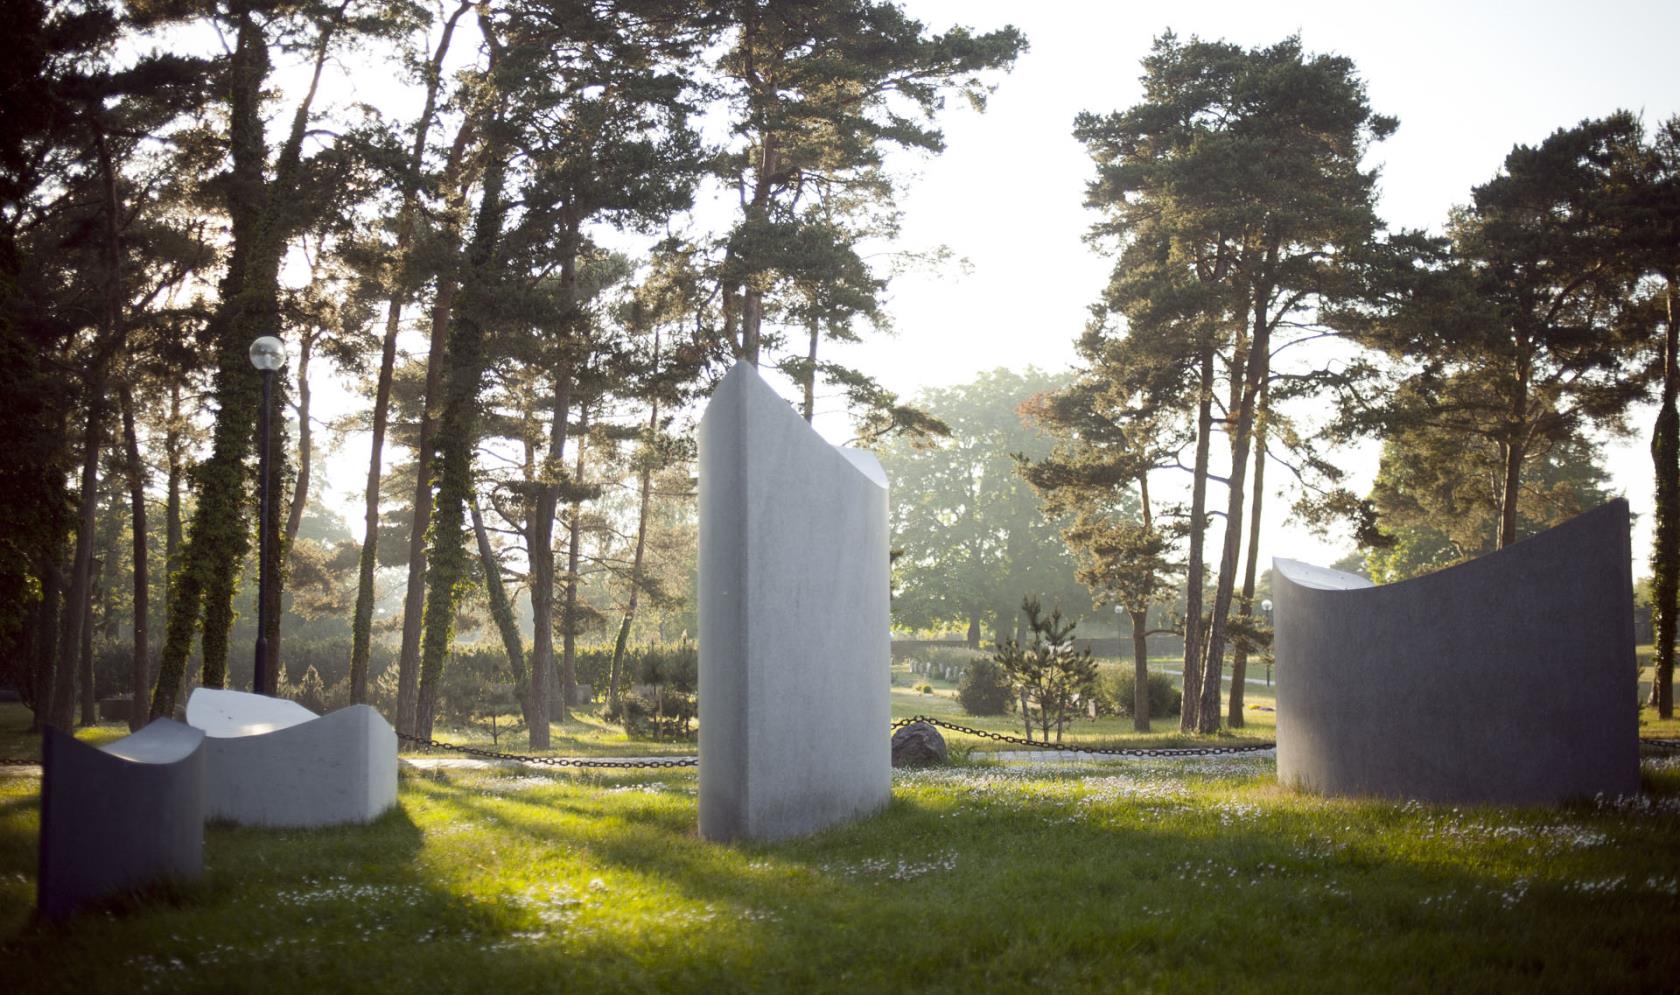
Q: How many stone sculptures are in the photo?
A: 4